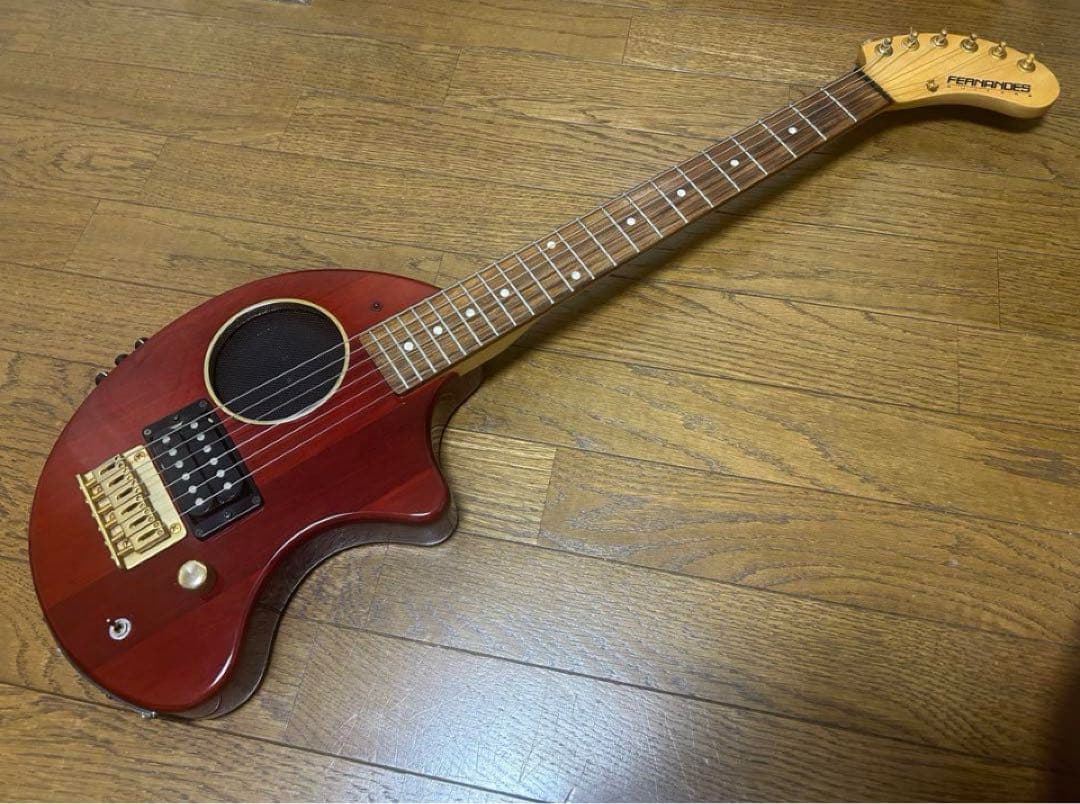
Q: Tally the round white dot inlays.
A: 10